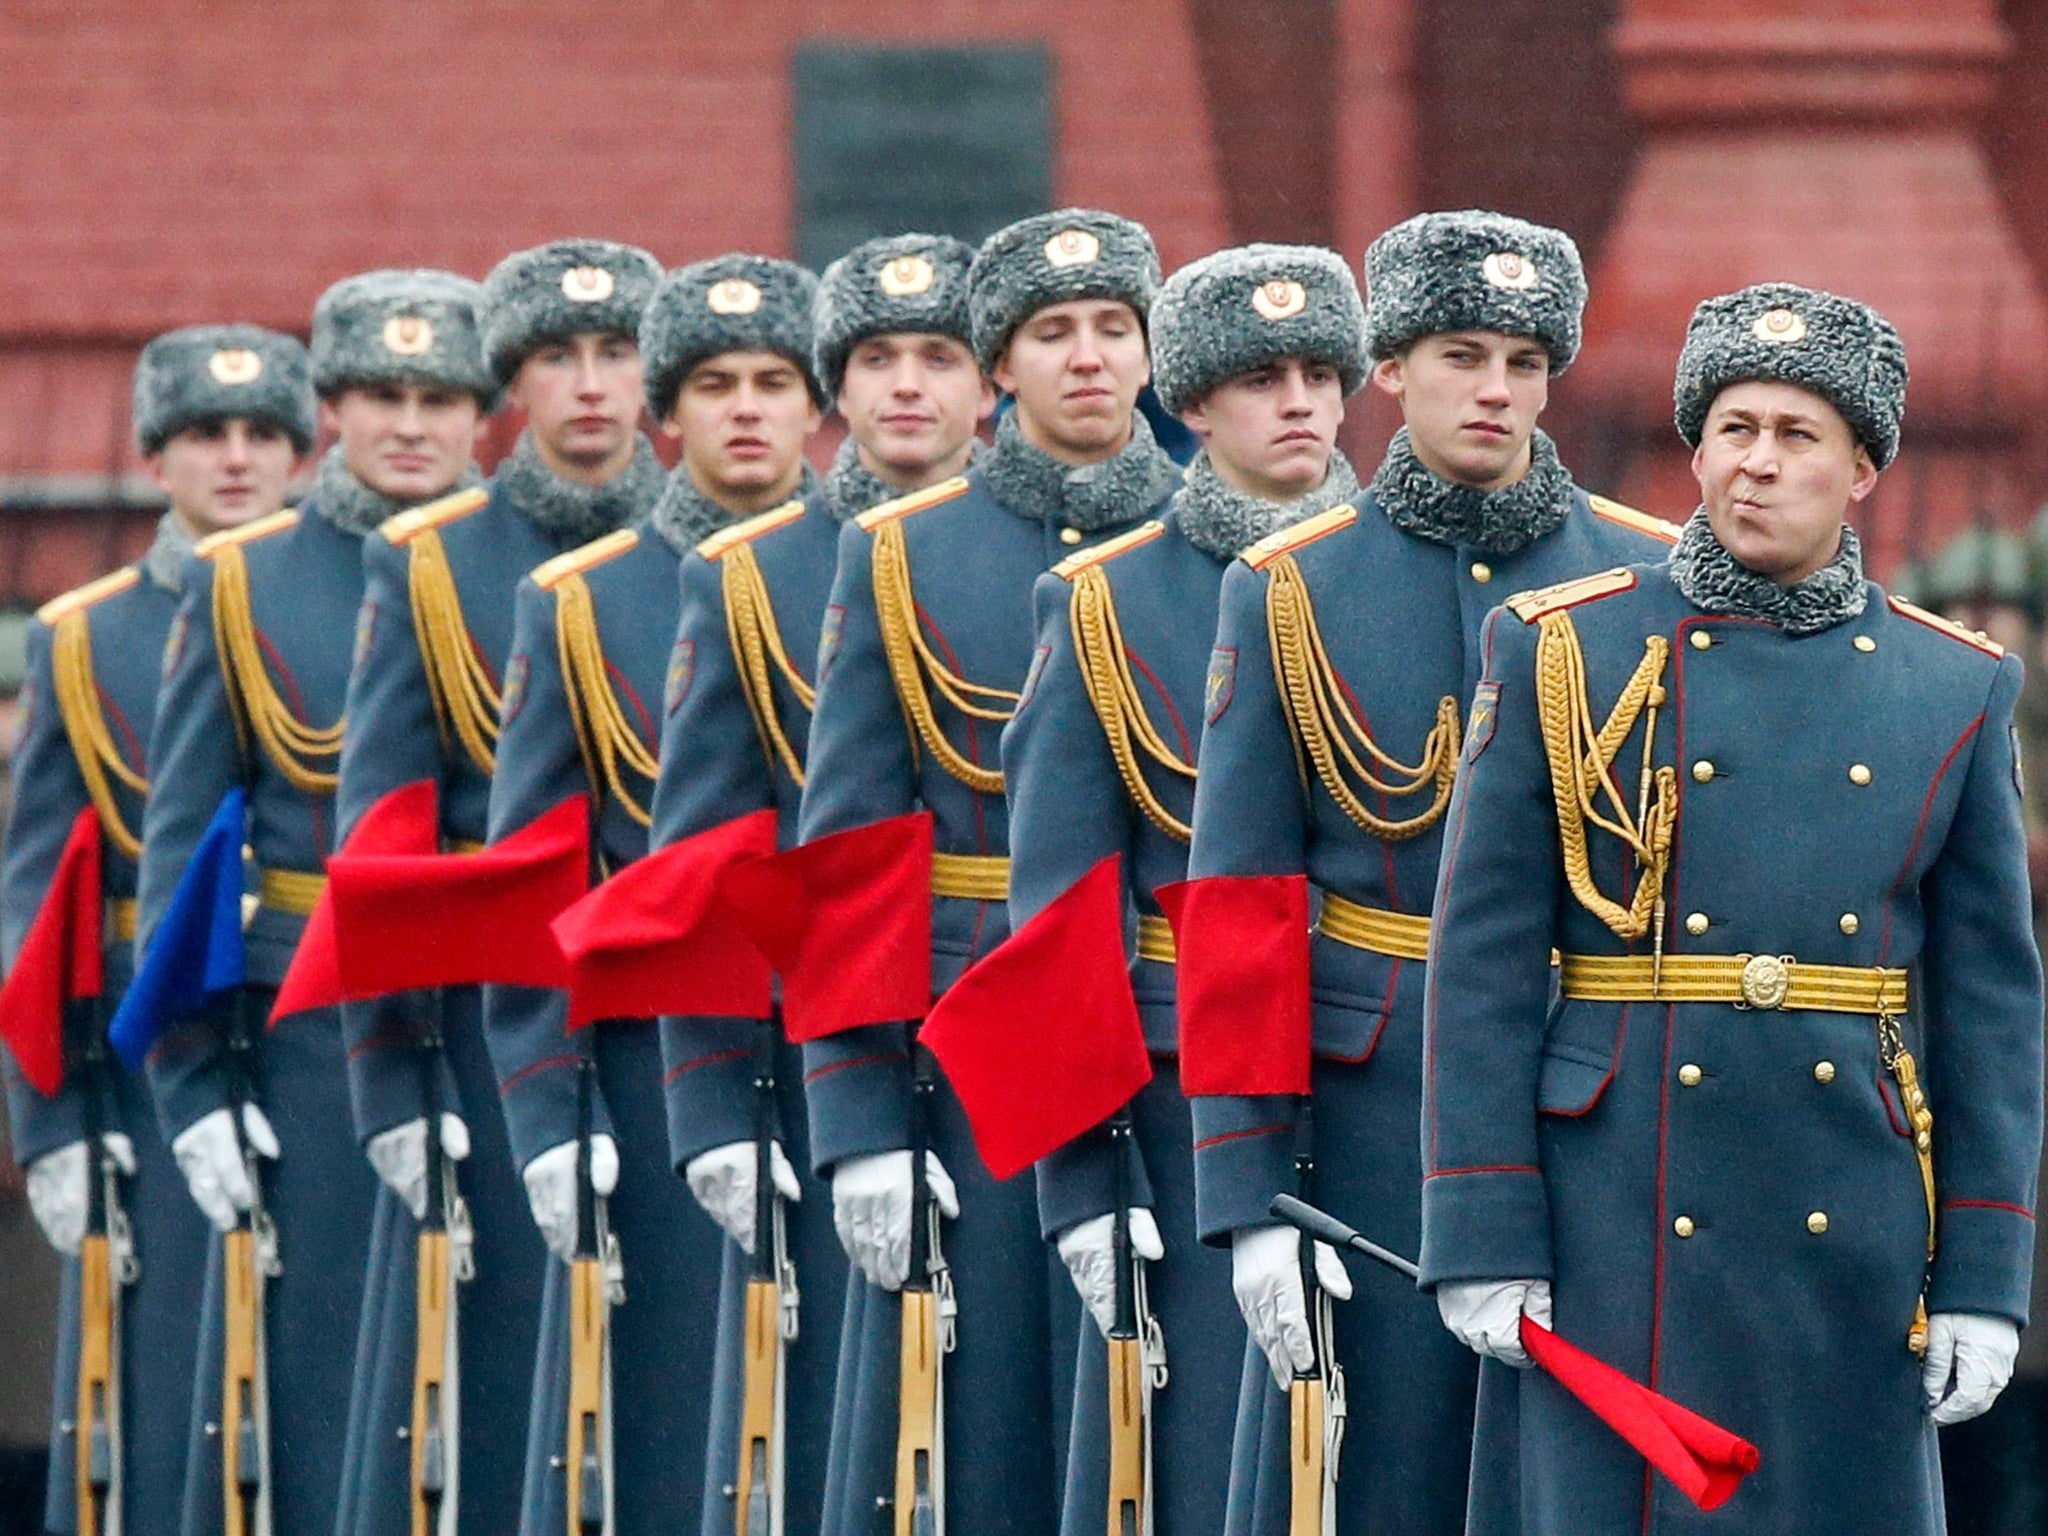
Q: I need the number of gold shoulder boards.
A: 11